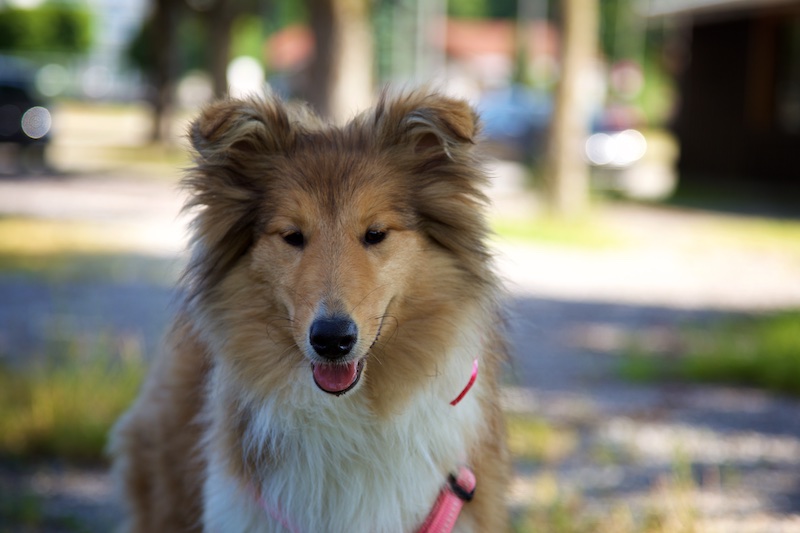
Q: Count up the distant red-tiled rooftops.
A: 2